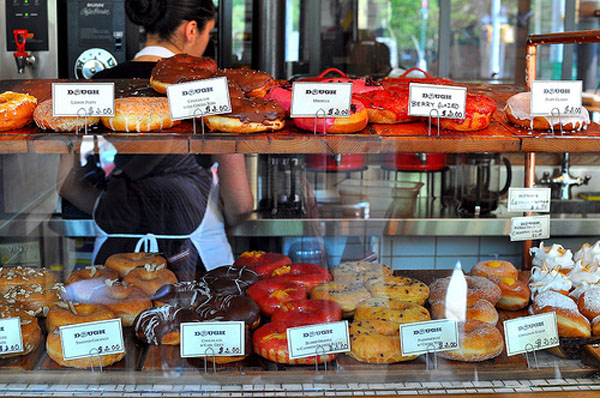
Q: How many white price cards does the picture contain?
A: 13